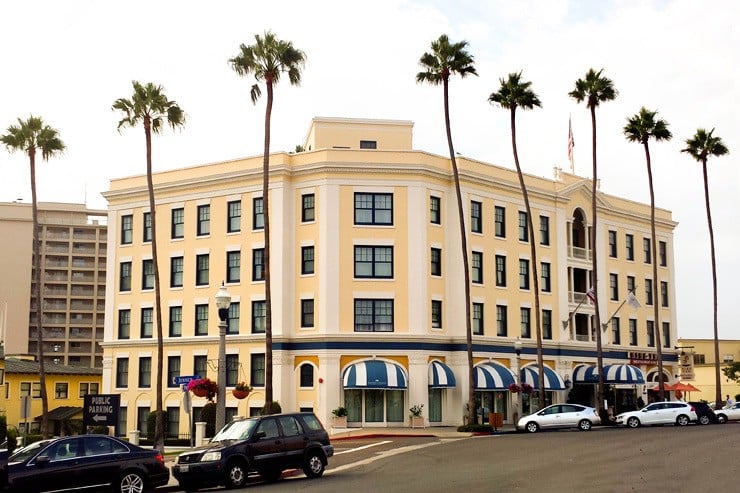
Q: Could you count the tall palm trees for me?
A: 8